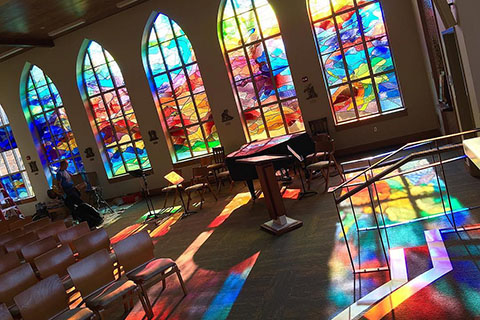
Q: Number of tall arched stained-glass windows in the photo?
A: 6